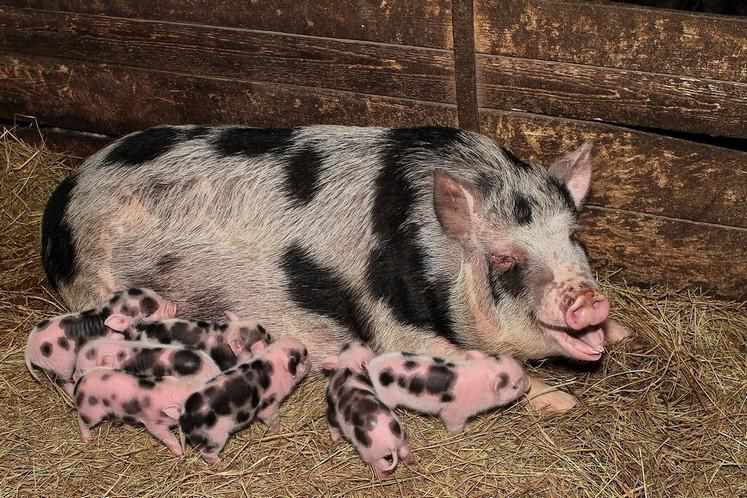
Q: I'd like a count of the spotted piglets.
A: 7